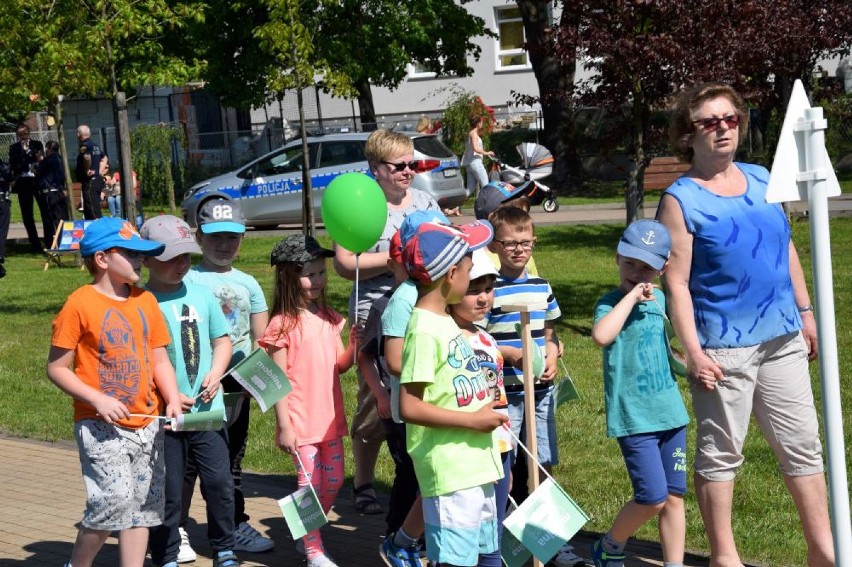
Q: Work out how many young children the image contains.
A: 11